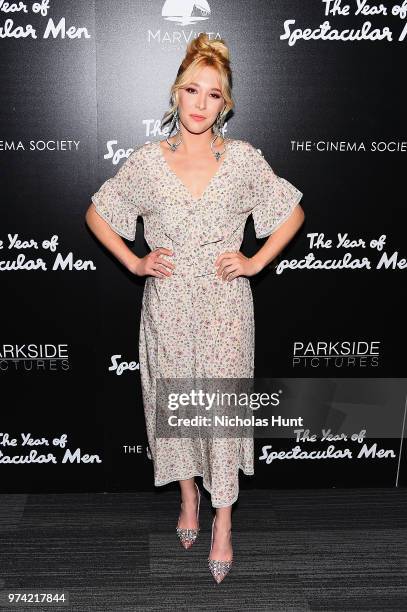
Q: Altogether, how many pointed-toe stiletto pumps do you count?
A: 2